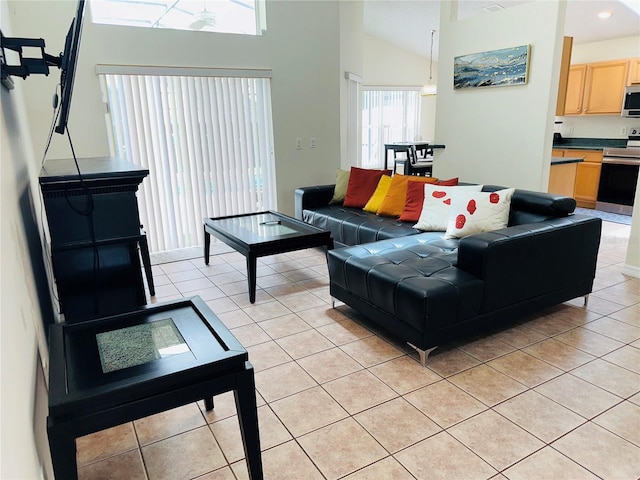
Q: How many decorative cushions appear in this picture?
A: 7